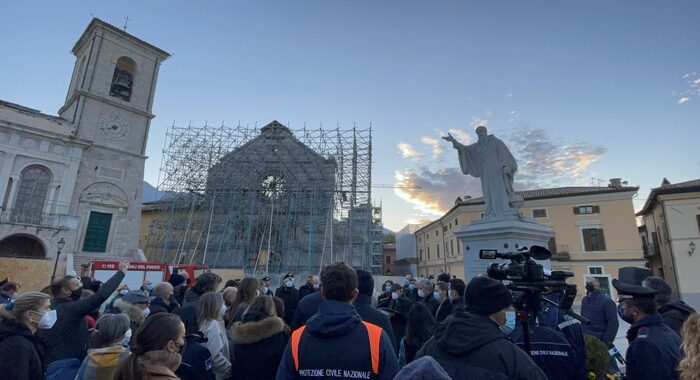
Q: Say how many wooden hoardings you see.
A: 2